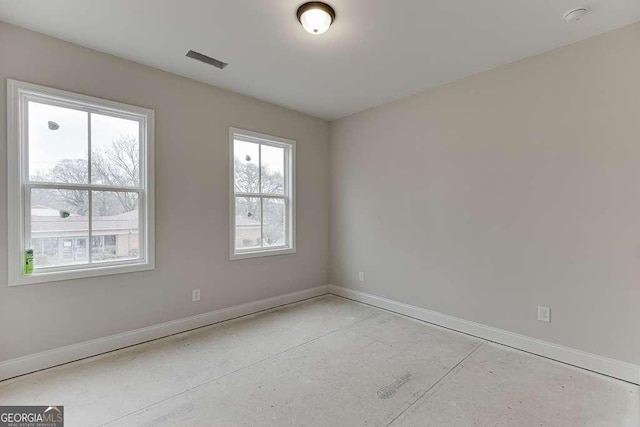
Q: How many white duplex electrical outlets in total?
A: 3